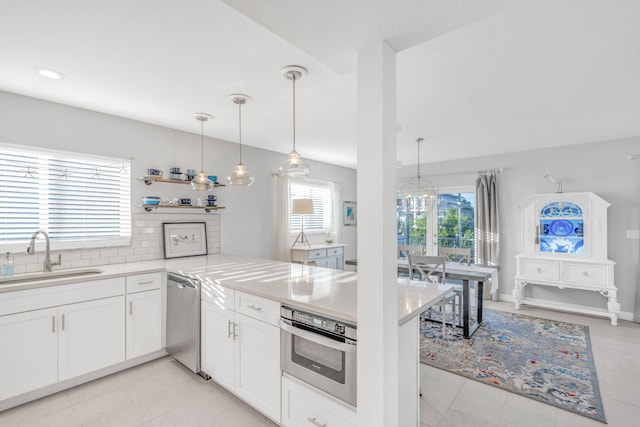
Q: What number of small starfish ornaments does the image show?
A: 4